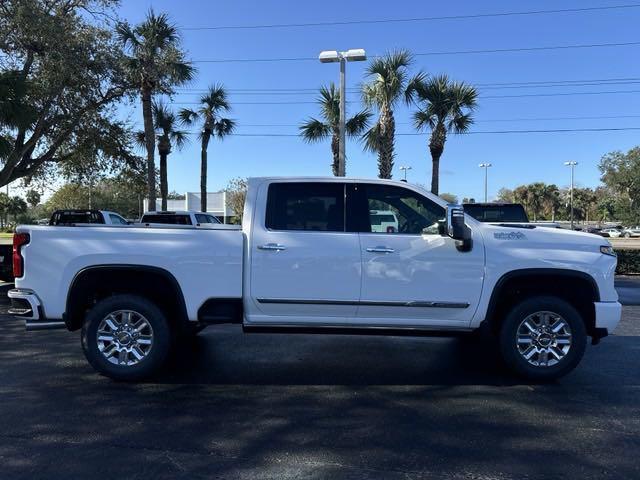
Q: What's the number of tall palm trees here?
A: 6